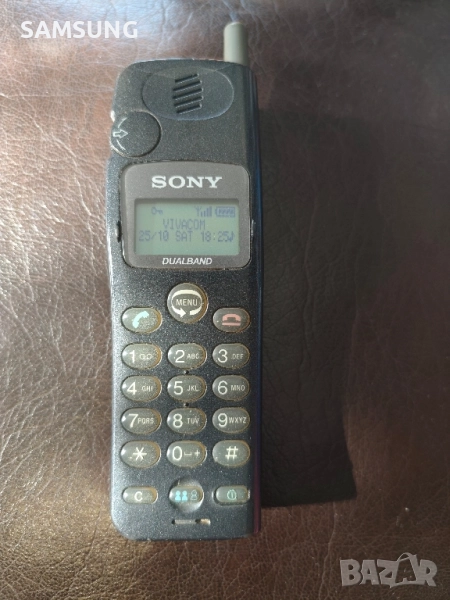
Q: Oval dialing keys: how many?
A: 12